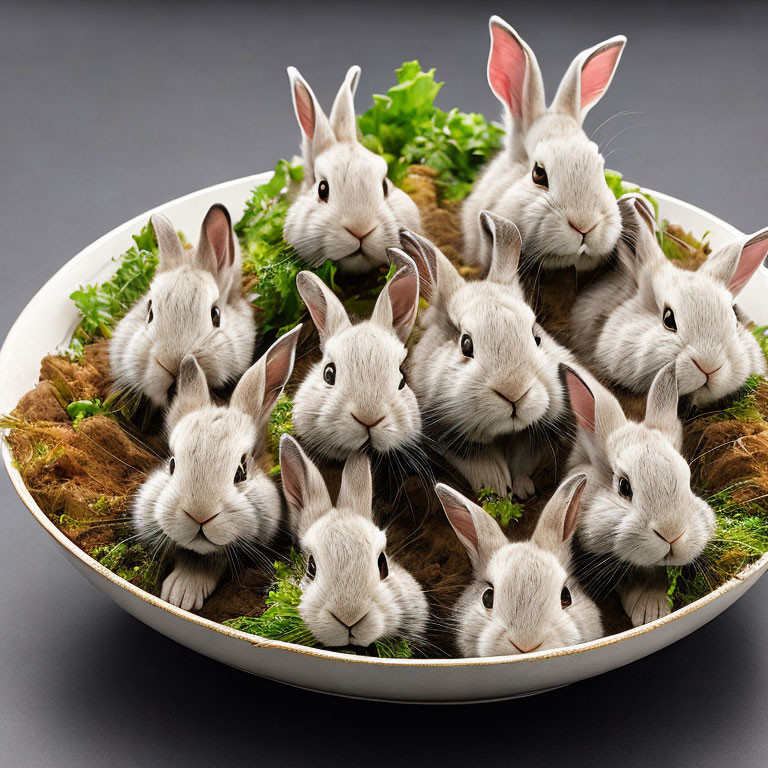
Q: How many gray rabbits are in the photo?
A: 10